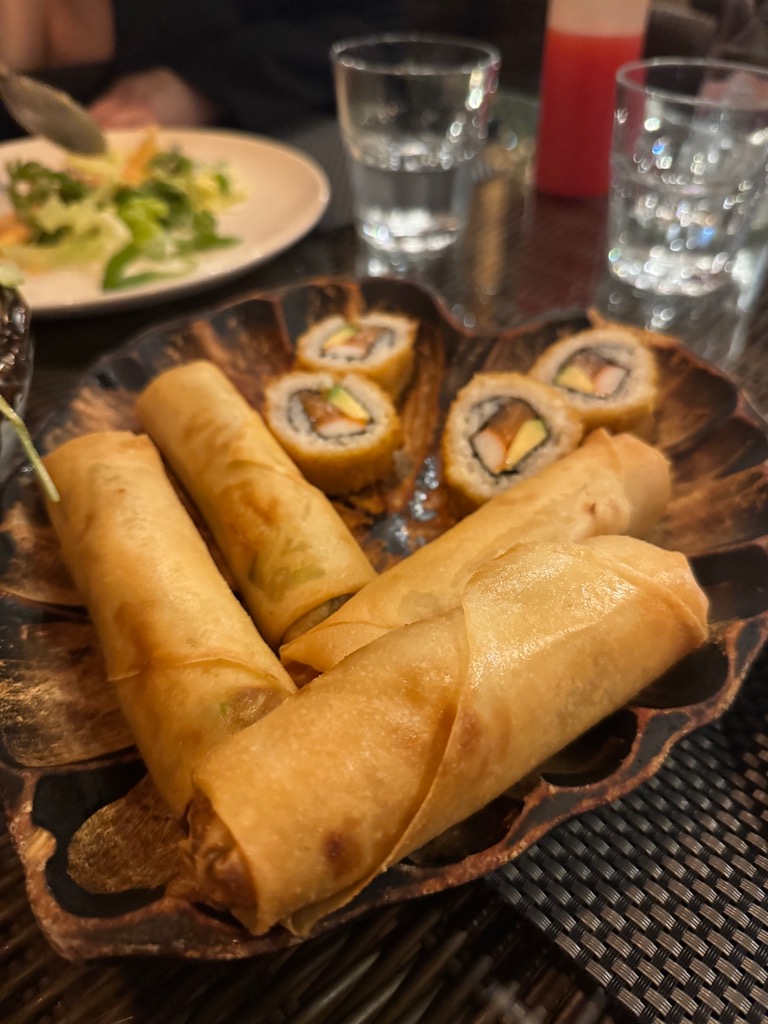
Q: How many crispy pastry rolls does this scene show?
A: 4